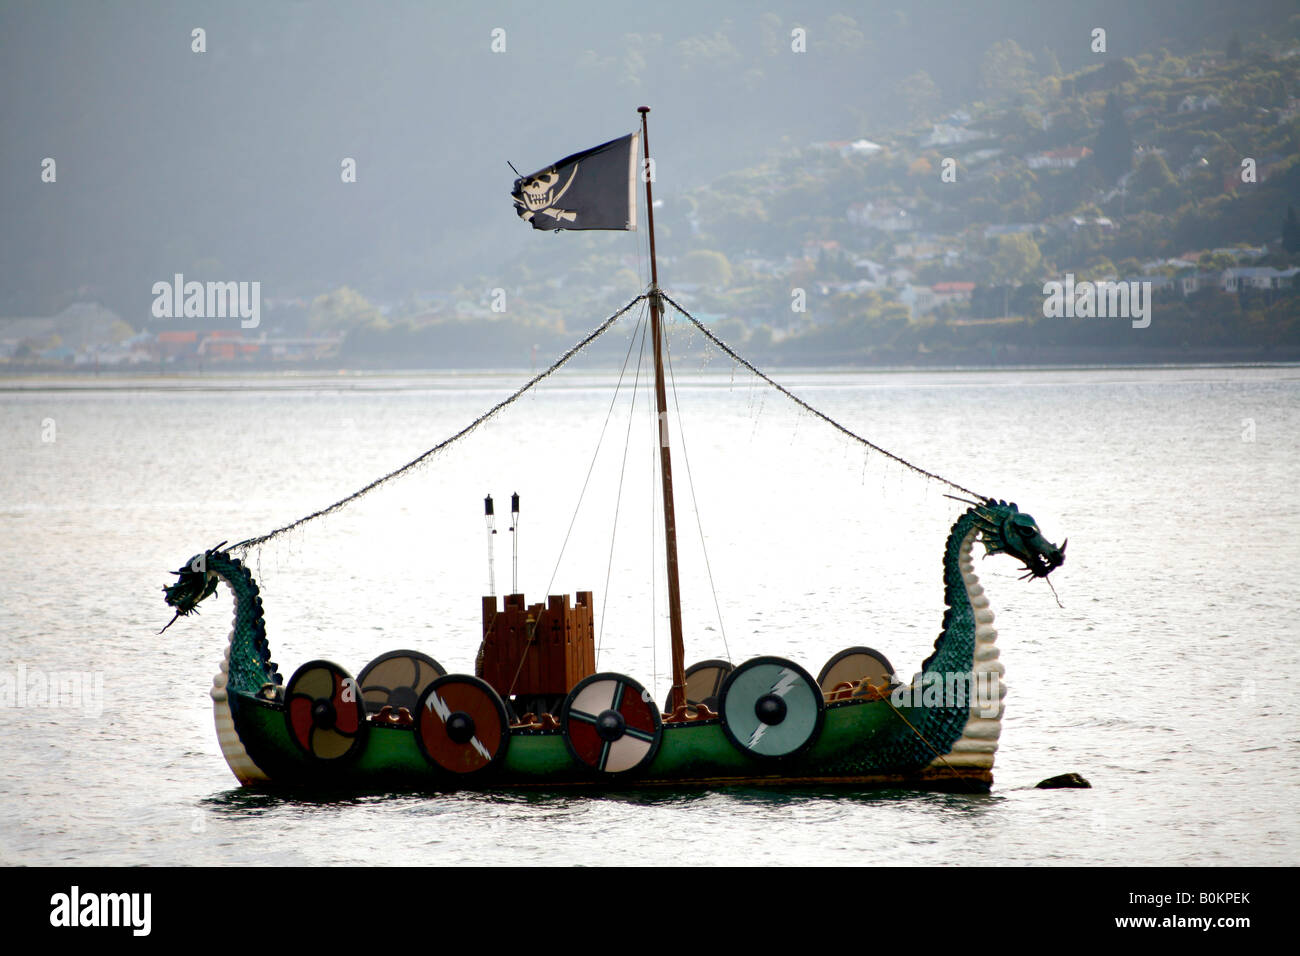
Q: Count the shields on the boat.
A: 7